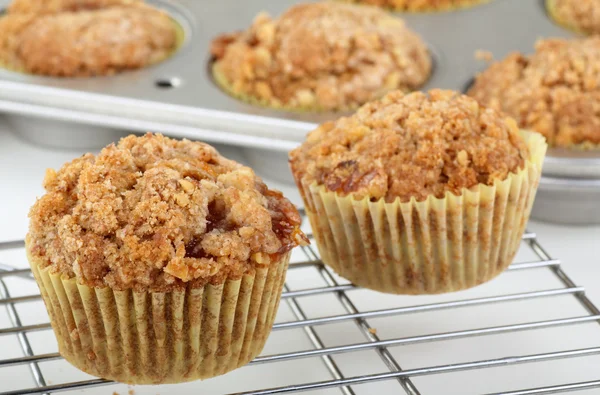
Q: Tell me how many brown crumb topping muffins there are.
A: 7